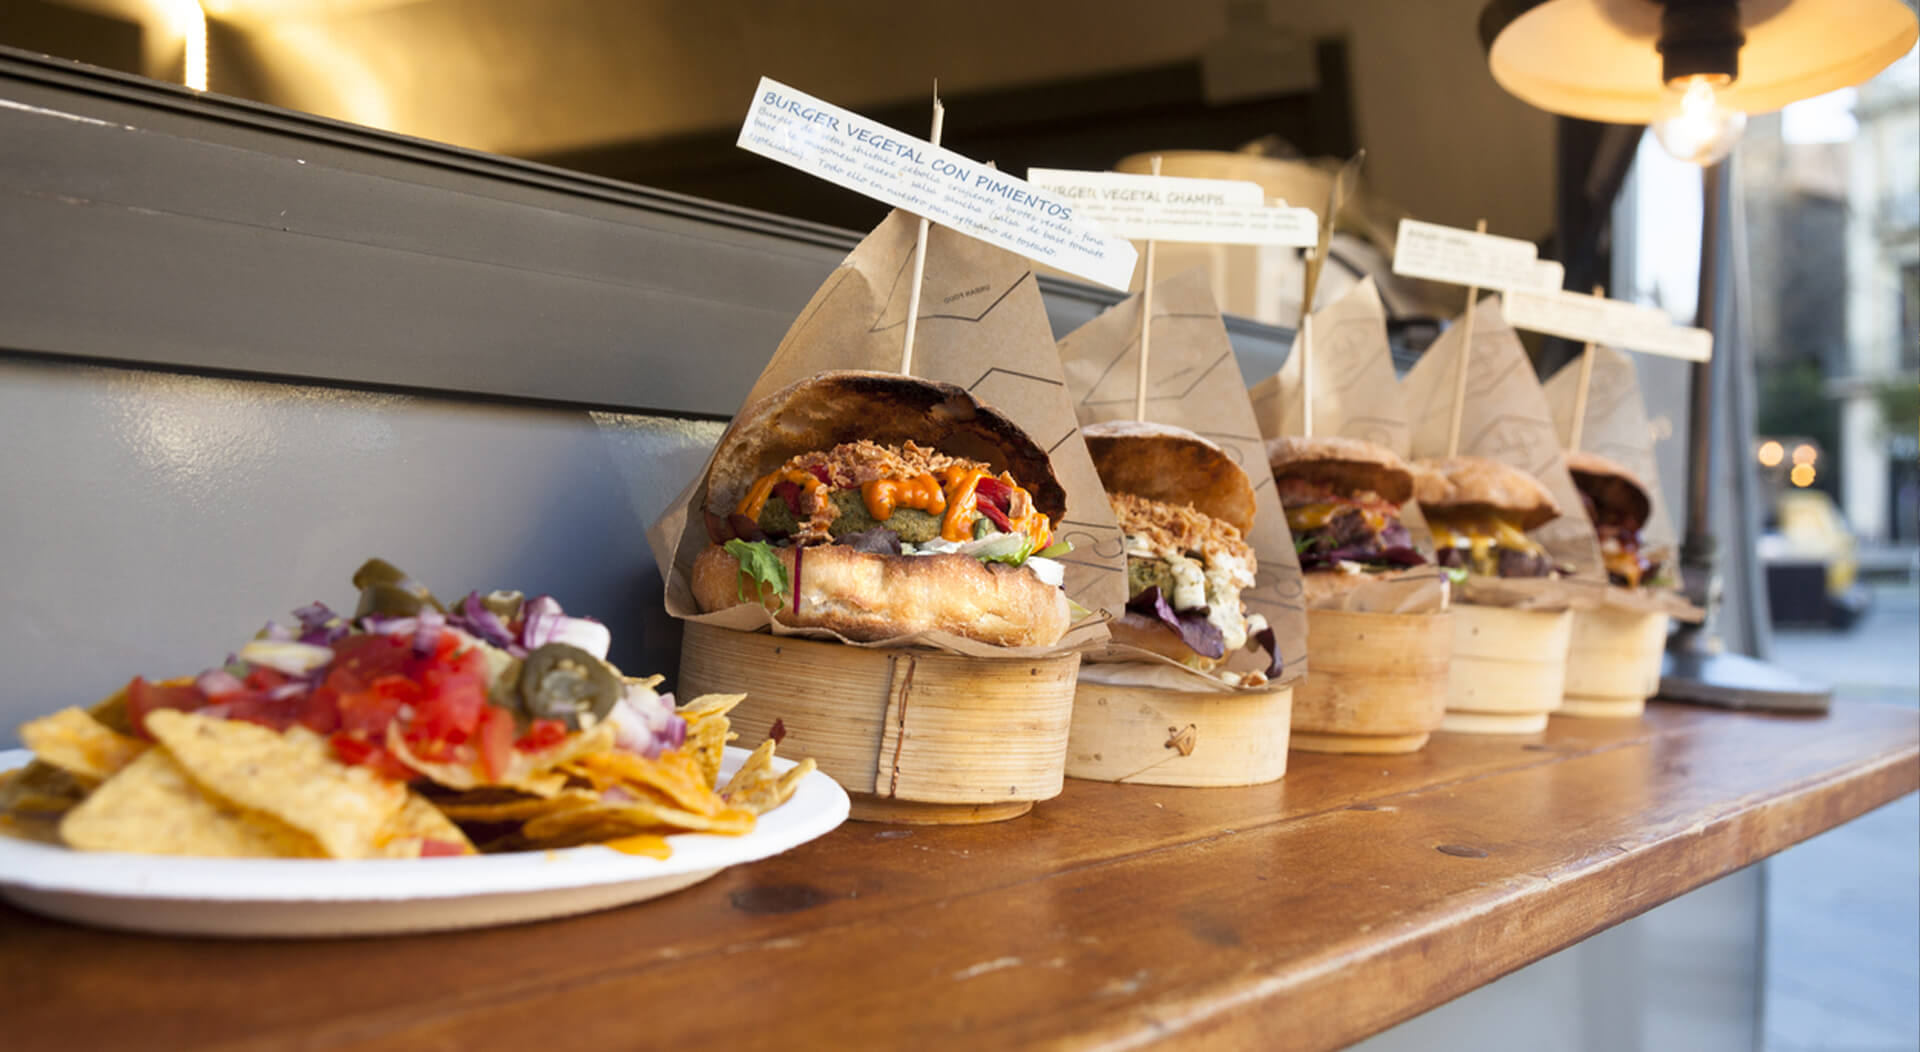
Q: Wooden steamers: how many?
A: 5